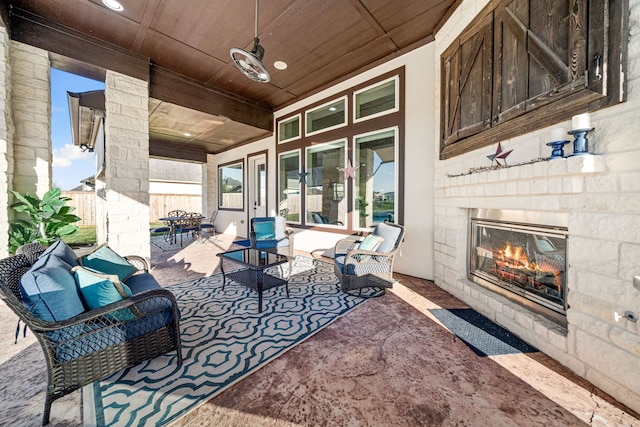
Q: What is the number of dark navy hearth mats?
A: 1